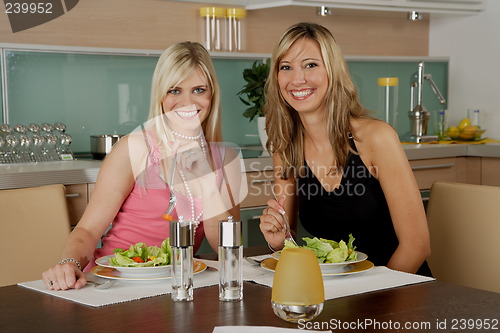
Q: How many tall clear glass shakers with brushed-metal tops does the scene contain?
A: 2